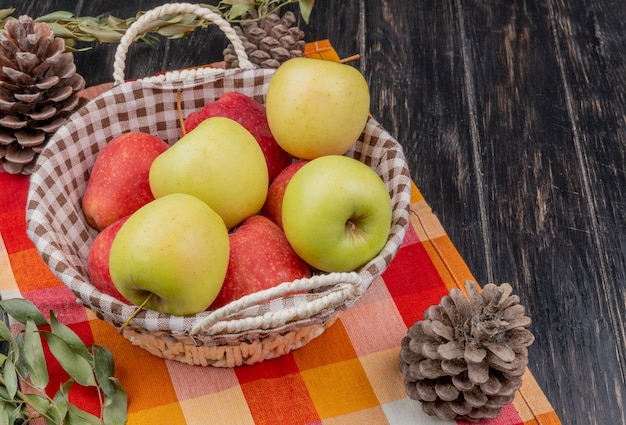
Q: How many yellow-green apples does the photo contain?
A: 4